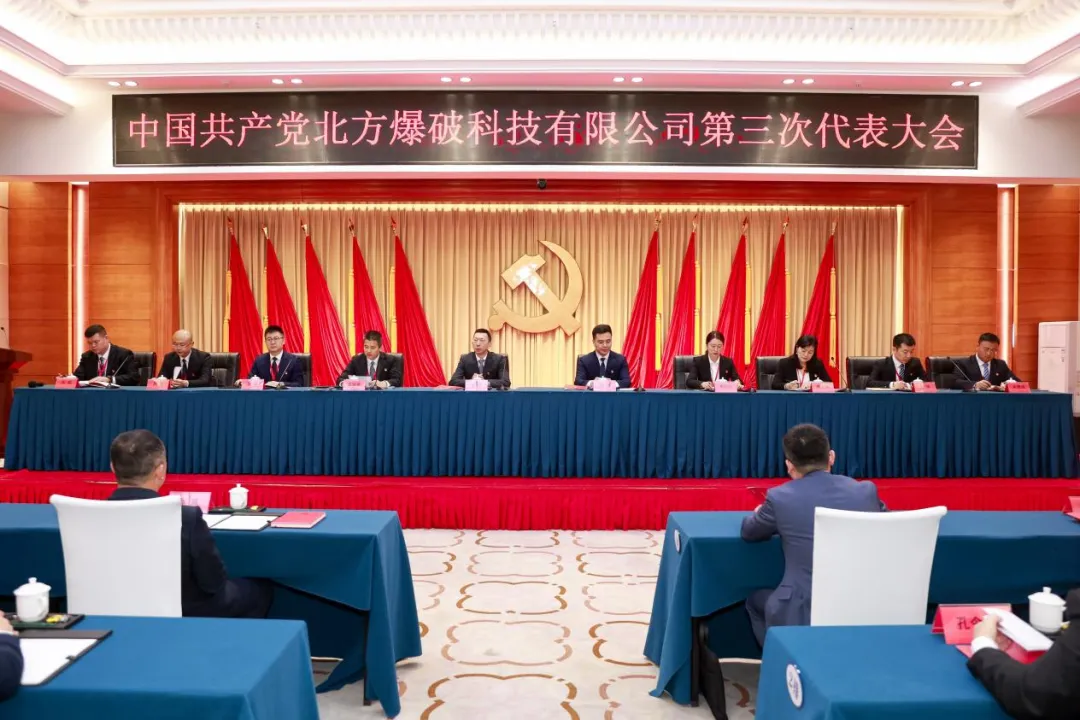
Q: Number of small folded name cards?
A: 13